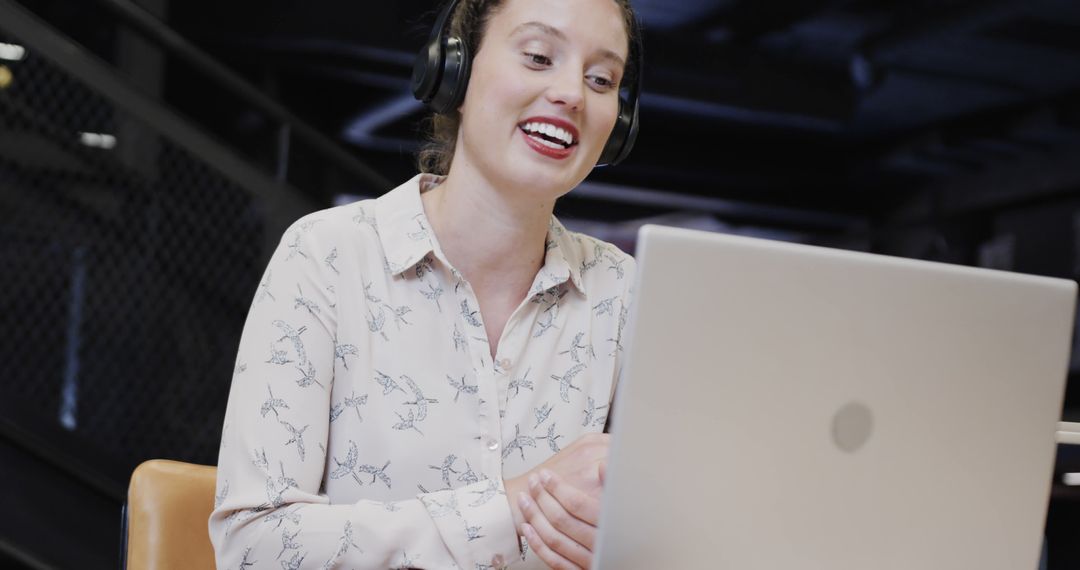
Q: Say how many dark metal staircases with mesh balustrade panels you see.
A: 1